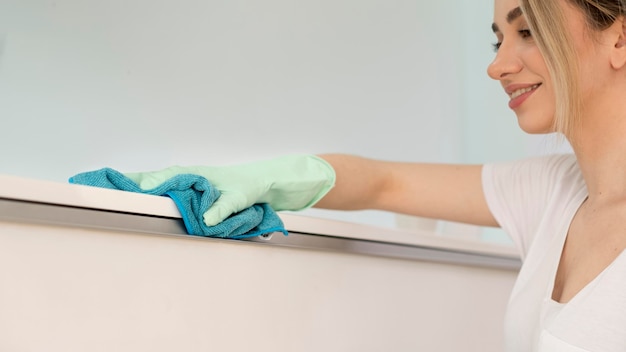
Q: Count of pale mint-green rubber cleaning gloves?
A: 1